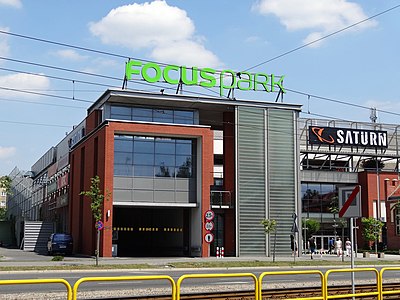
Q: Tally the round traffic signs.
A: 4